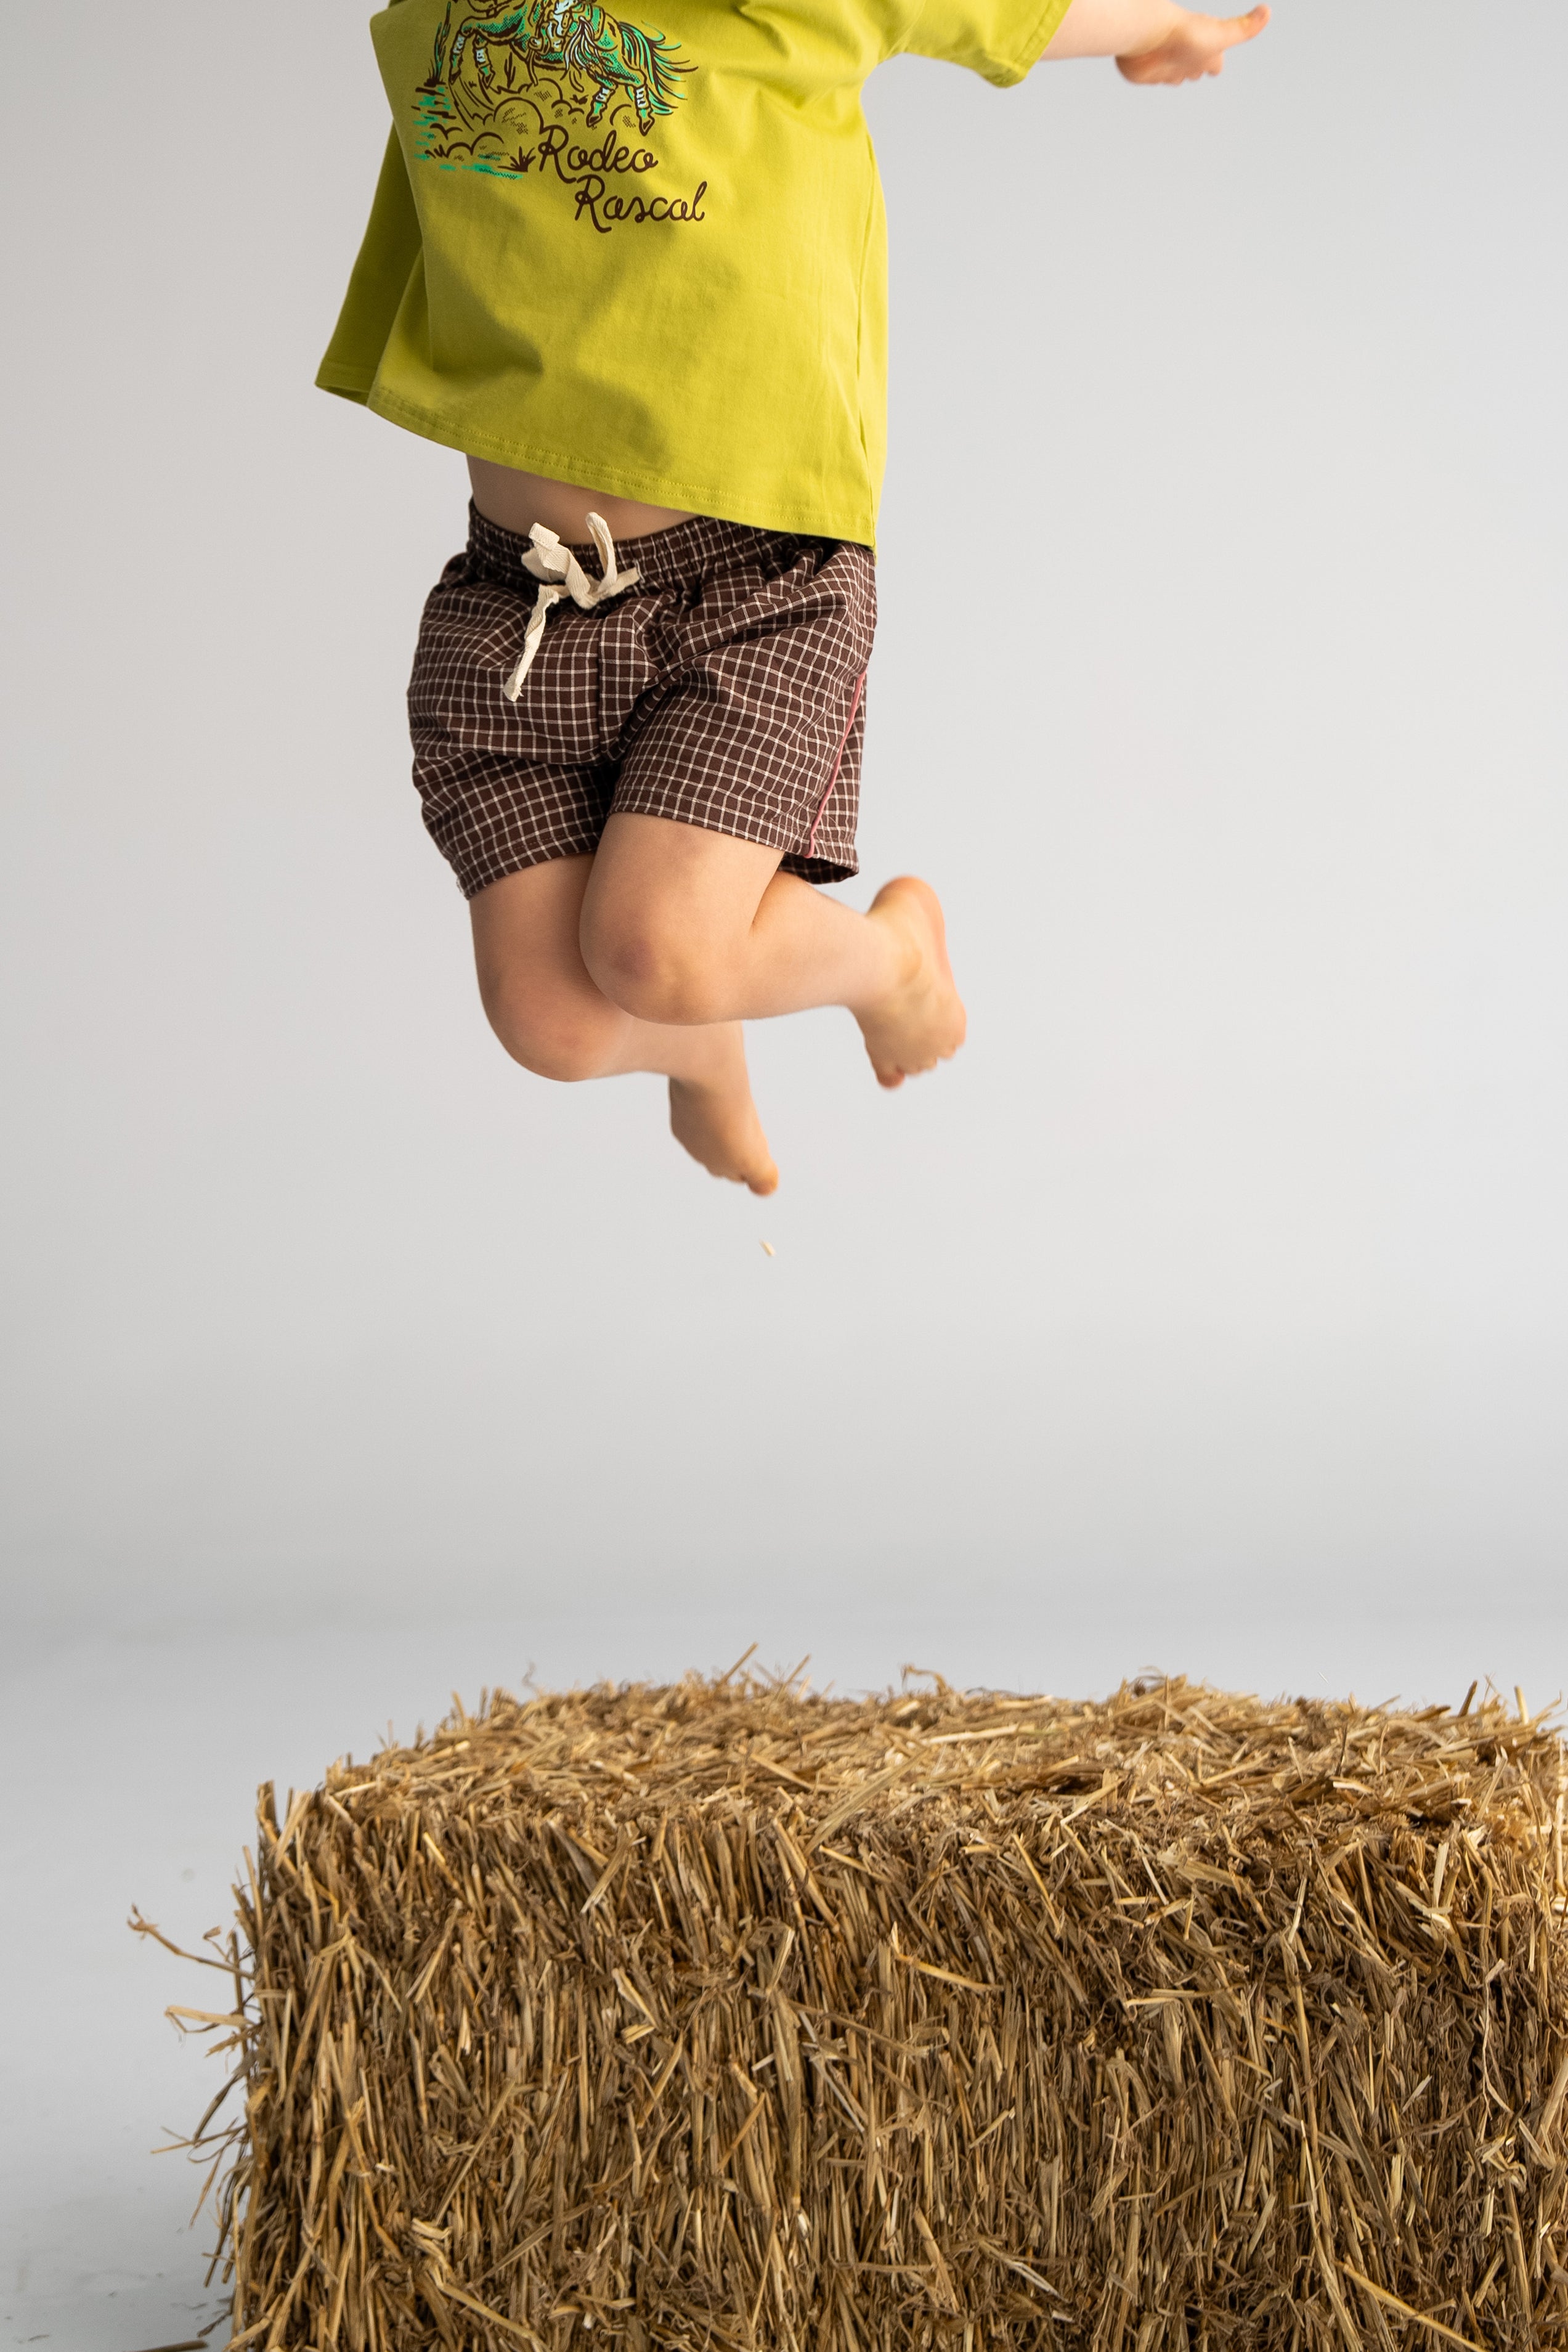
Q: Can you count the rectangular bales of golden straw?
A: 1